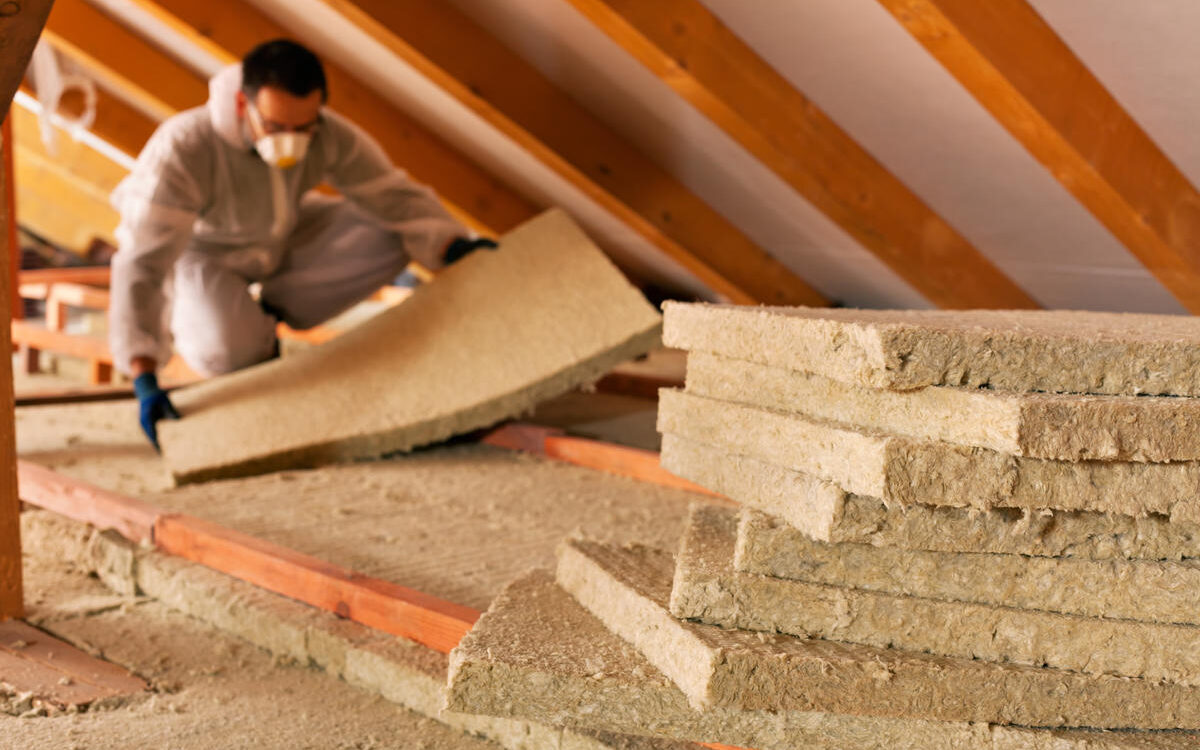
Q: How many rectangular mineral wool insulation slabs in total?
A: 9